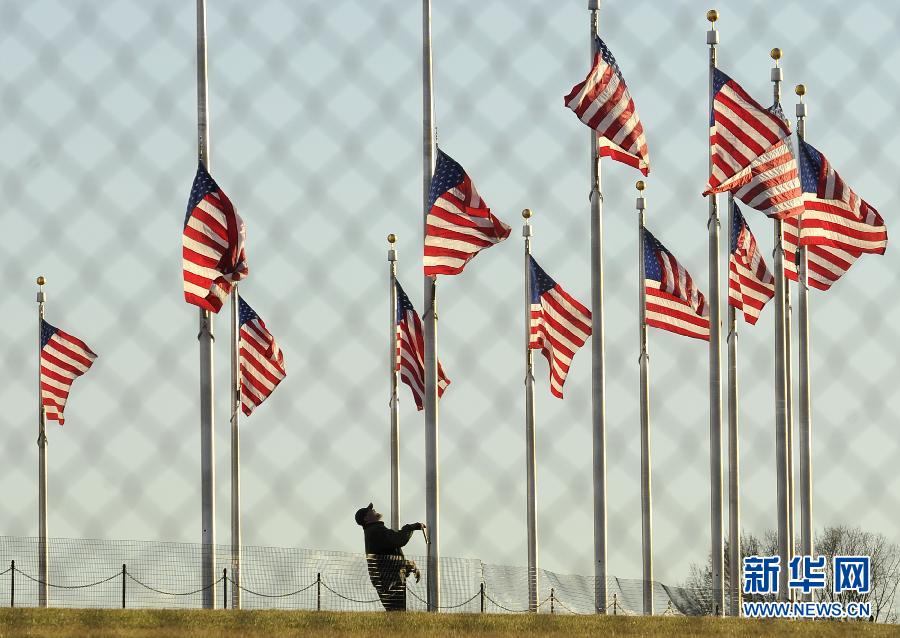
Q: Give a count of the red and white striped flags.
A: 13